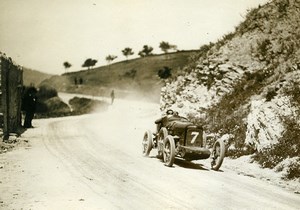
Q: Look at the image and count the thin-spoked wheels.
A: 4